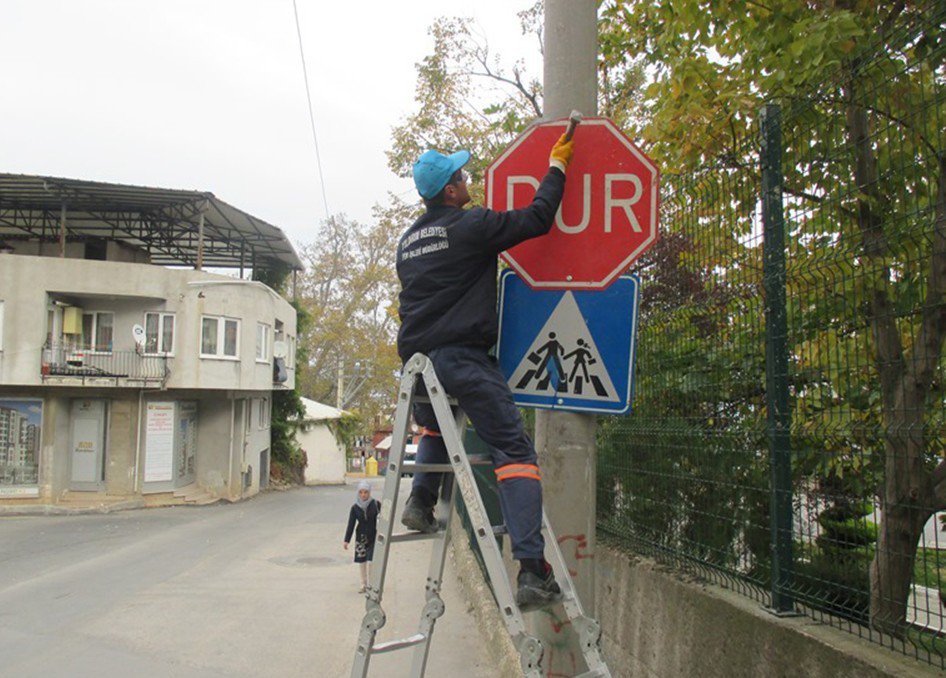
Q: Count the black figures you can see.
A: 2